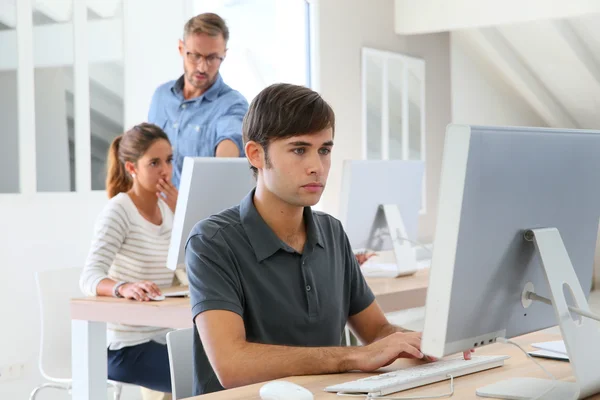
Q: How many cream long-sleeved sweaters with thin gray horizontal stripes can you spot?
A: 1